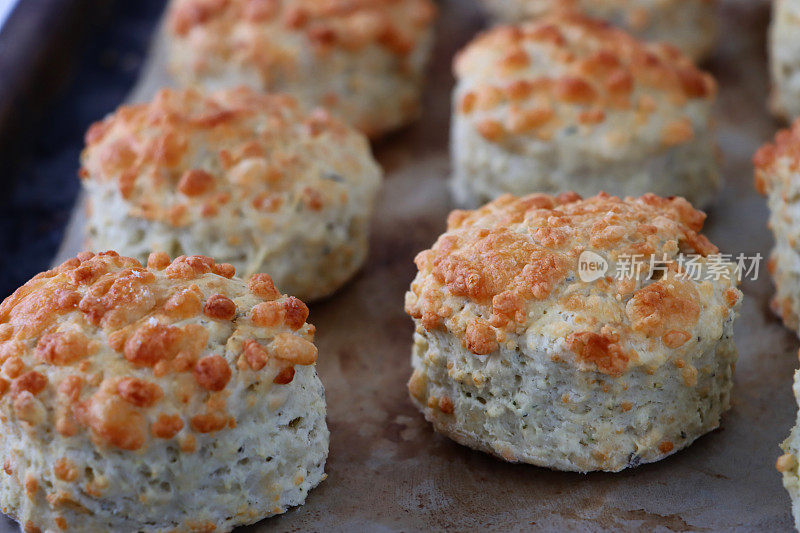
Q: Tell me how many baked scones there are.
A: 9